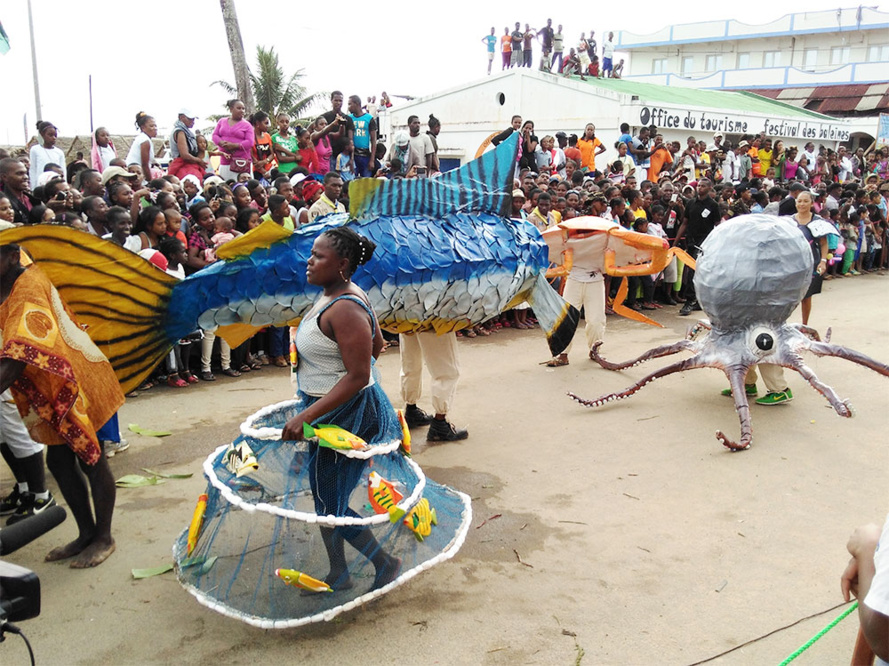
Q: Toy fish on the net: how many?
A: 7